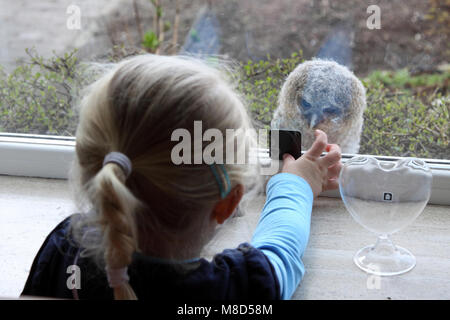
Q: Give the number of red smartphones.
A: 0